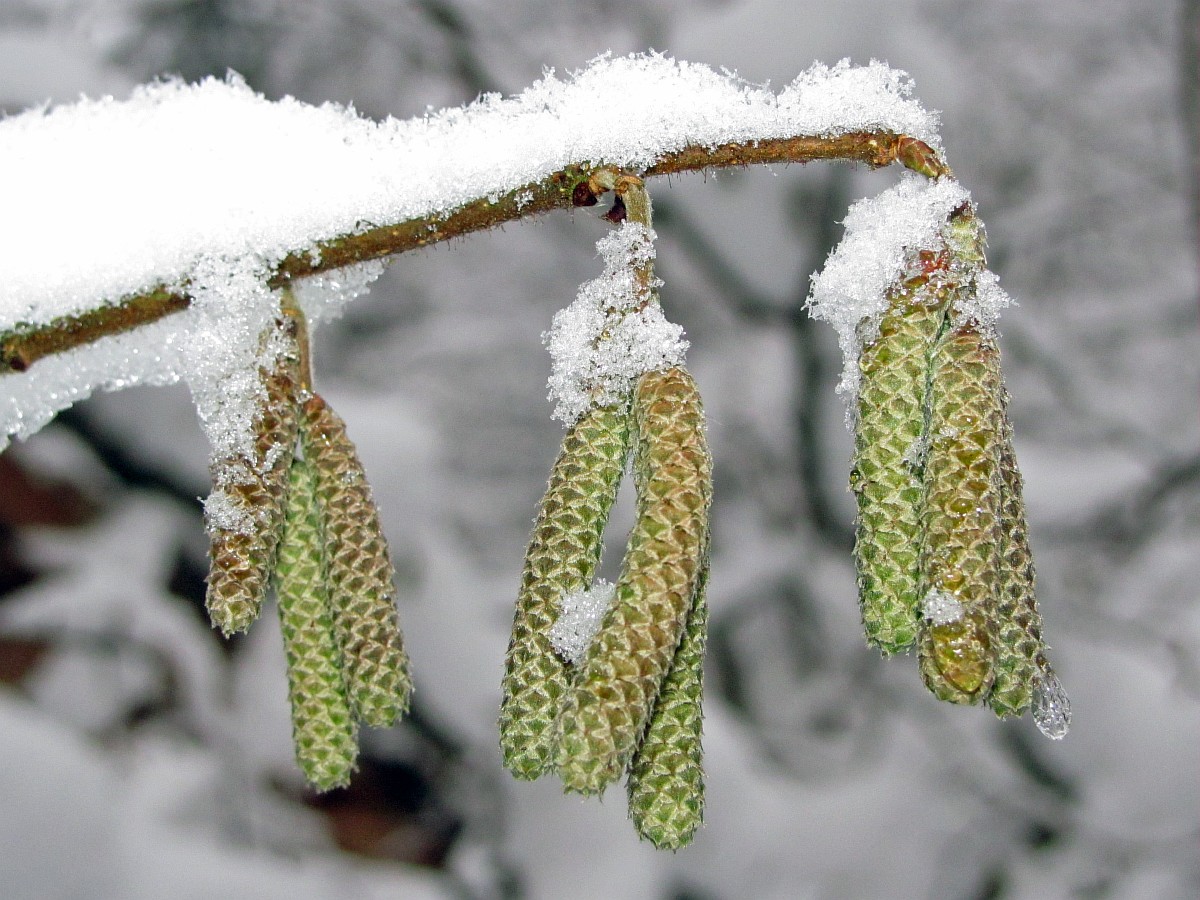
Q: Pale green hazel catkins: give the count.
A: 9